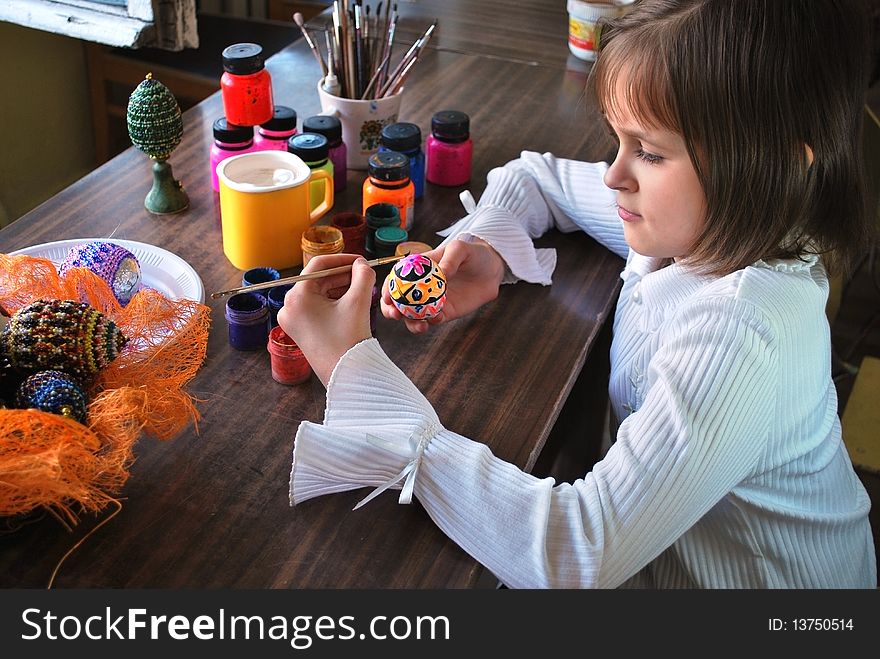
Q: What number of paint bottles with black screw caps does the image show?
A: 8